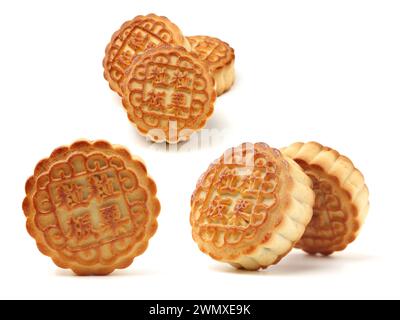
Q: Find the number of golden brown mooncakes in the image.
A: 6